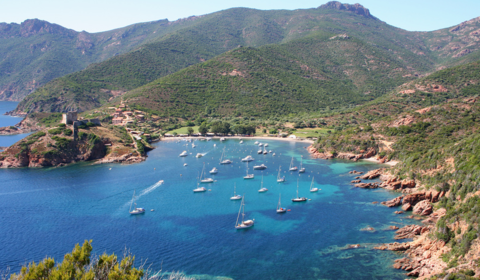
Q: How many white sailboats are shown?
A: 14